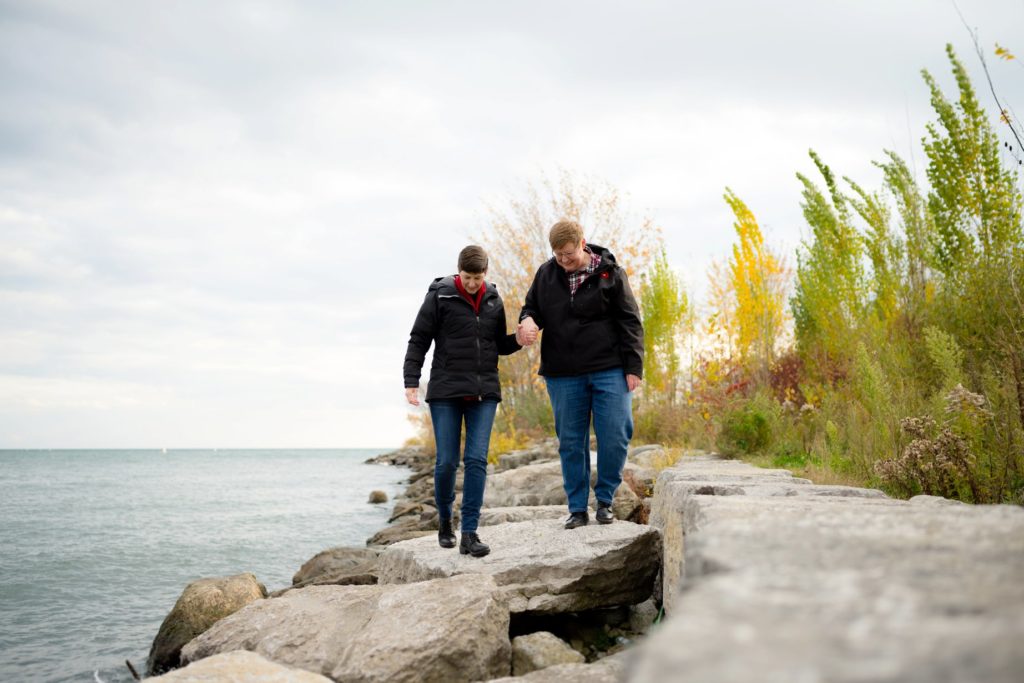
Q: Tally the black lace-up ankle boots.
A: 2